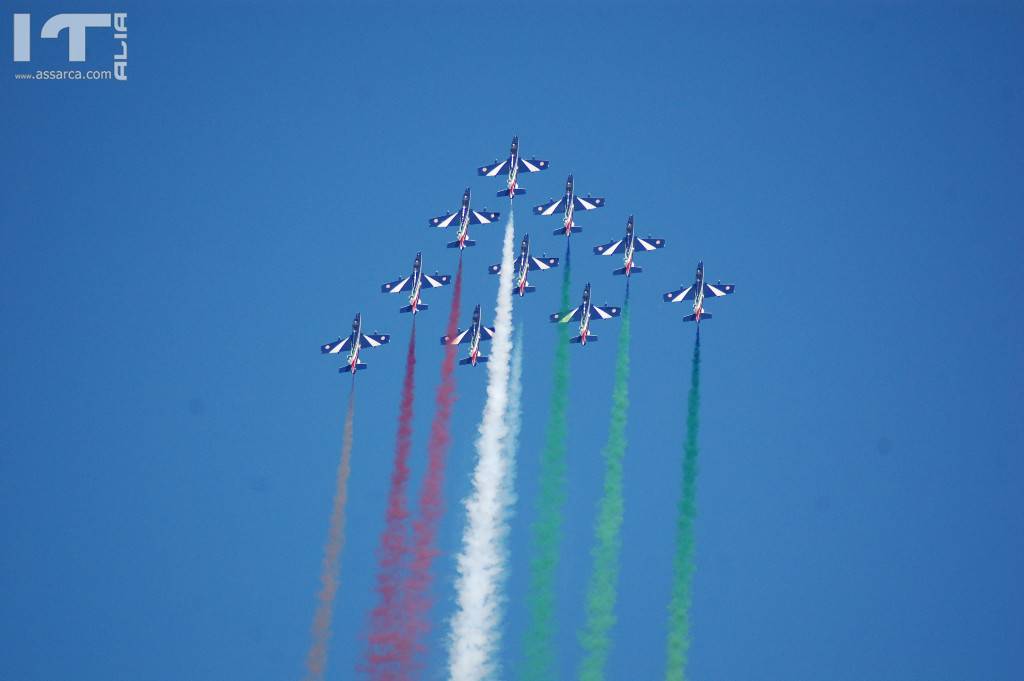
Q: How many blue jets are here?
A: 10